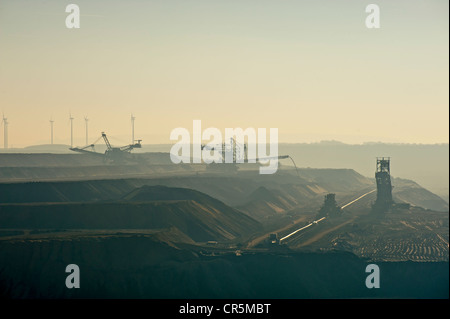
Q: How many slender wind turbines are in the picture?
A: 5